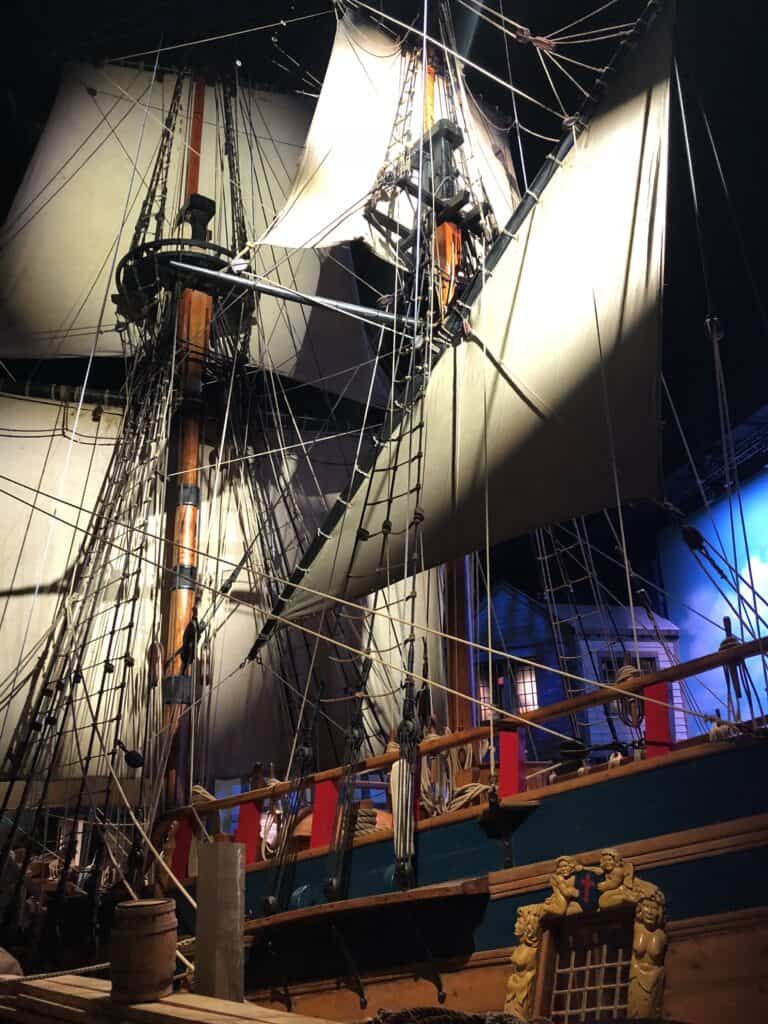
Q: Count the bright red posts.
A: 5